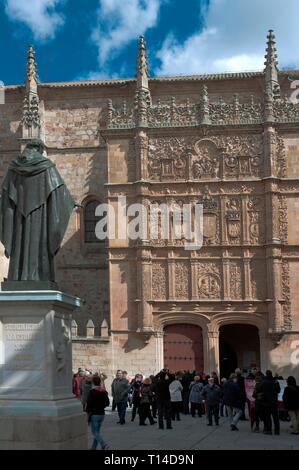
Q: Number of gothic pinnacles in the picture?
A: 3